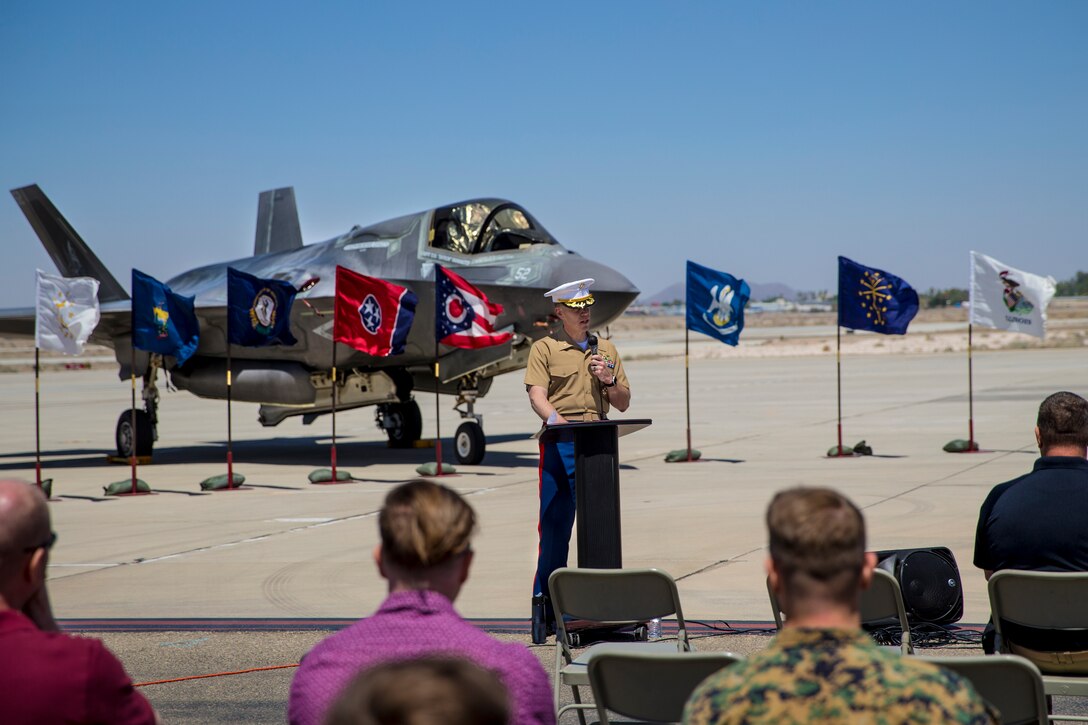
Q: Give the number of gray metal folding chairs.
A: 5